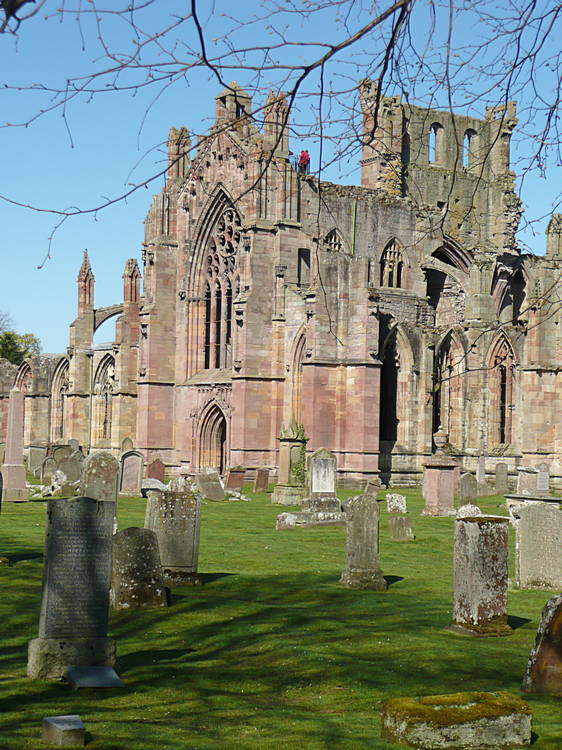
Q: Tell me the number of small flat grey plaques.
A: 2